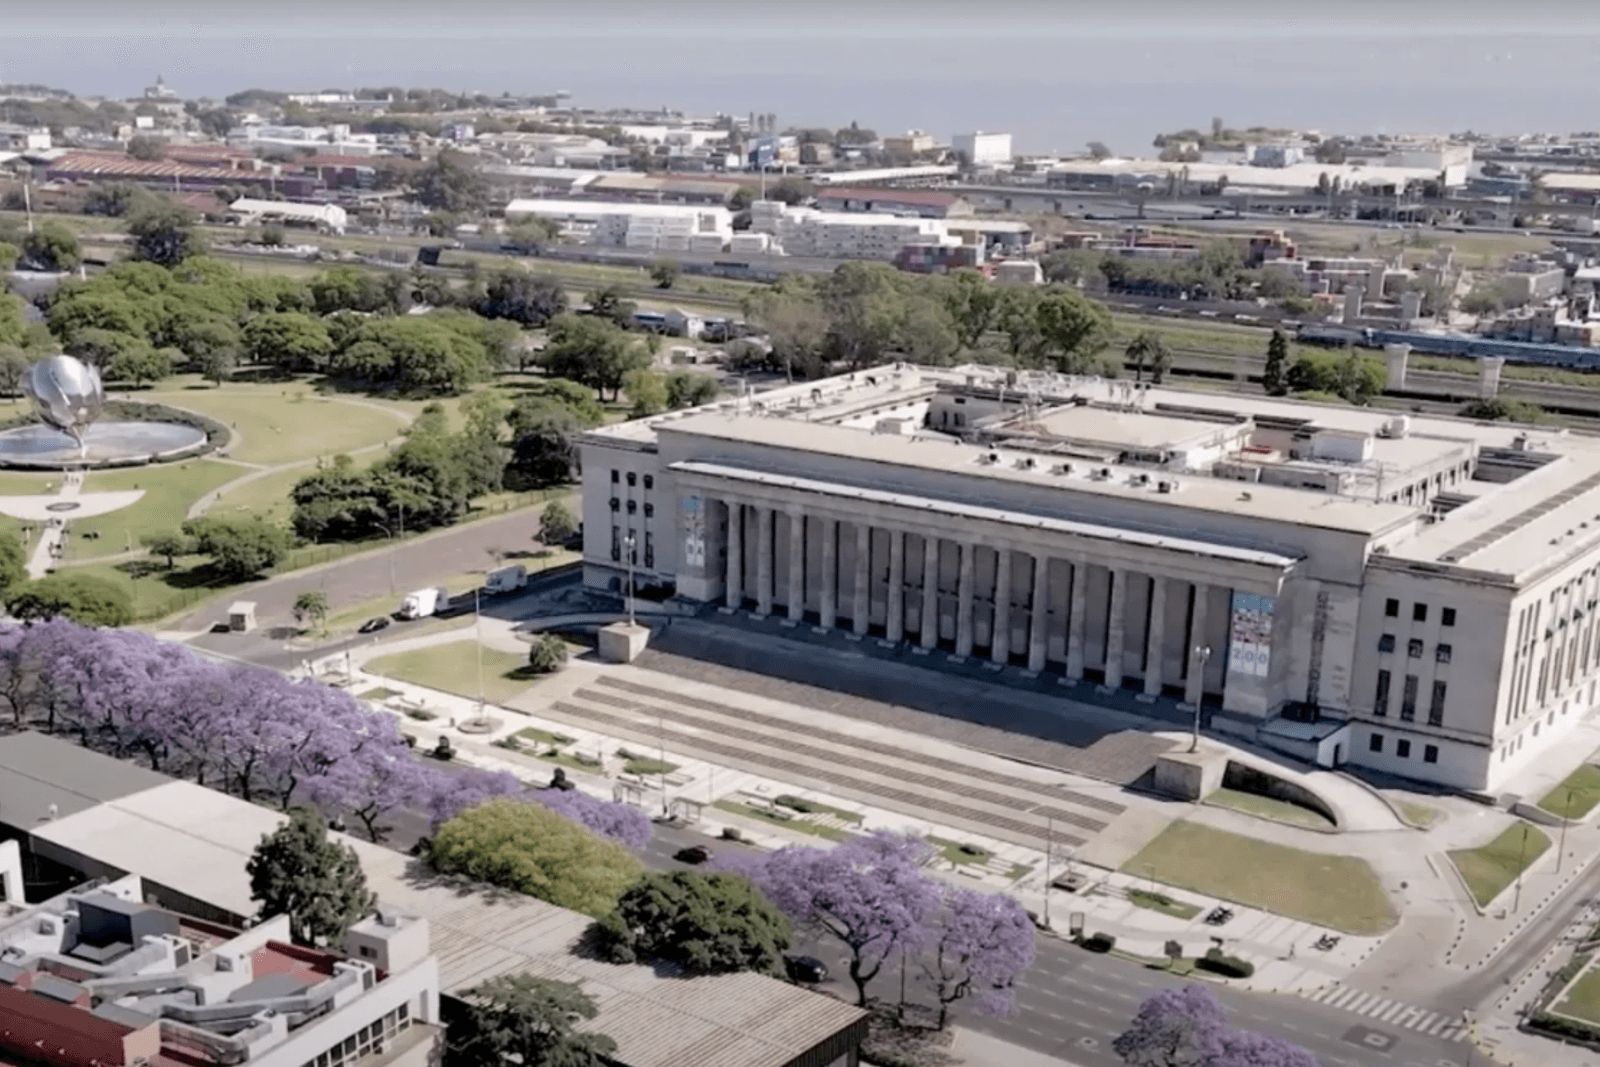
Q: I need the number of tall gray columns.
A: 14